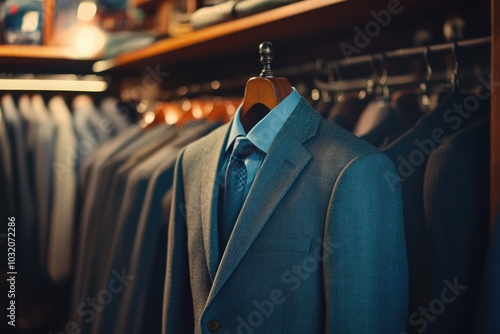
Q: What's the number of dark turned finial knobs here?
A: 1